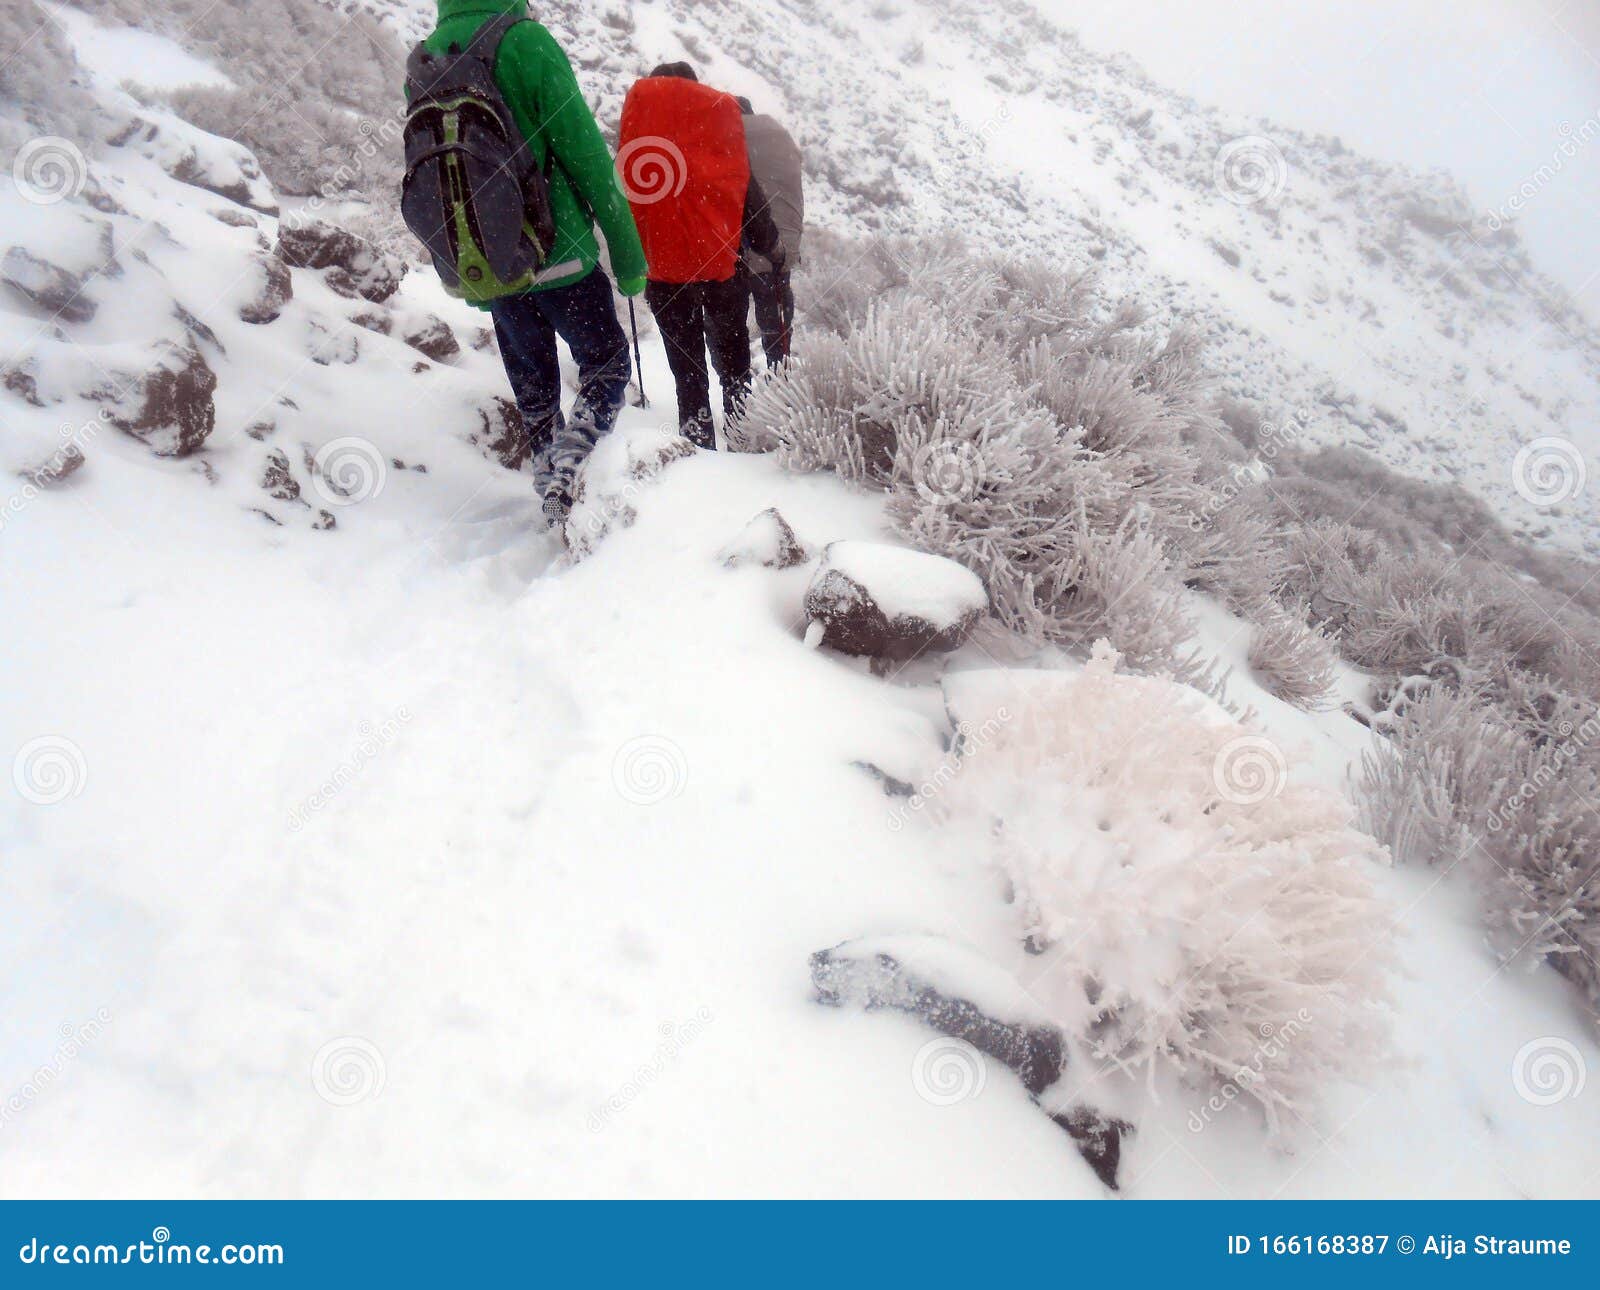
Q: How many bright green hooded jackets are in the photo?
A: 1